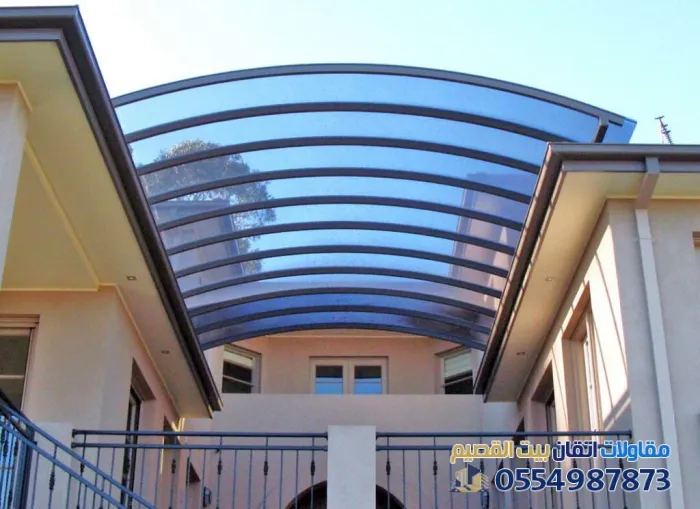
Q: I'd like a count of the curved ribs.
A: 11